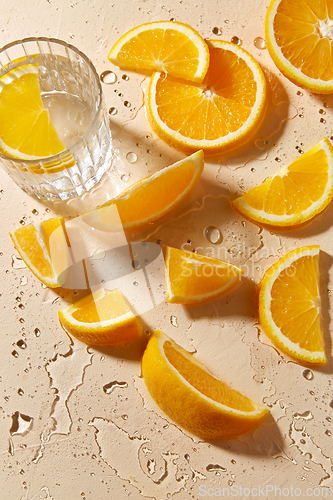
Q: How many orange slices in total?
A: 11